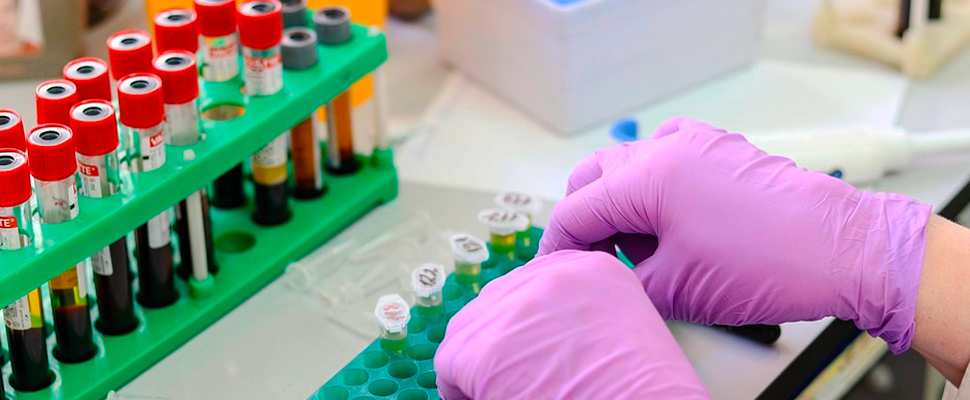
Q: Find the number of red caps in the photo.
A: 12